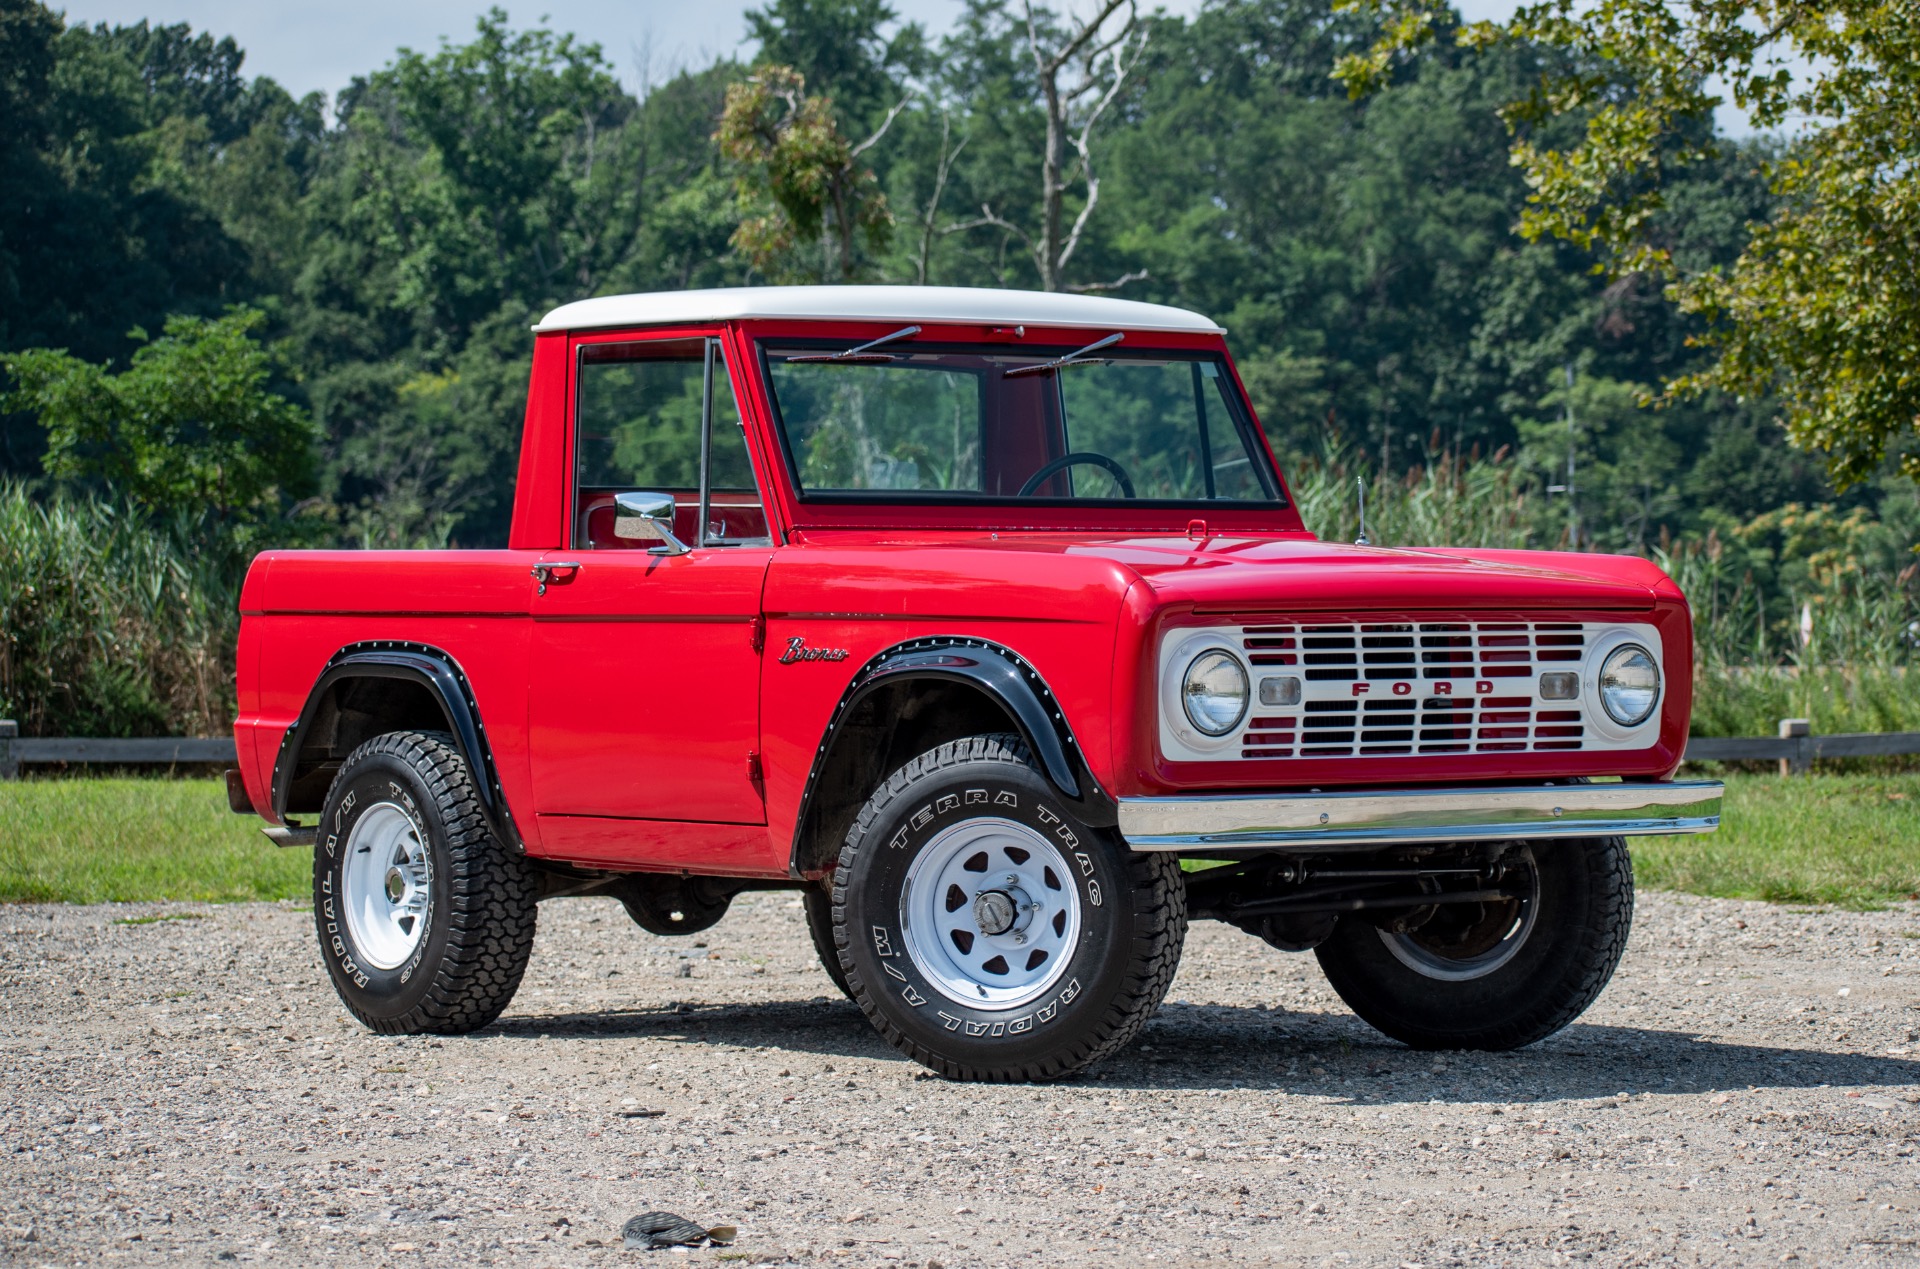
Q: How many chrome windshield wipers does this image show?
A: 2